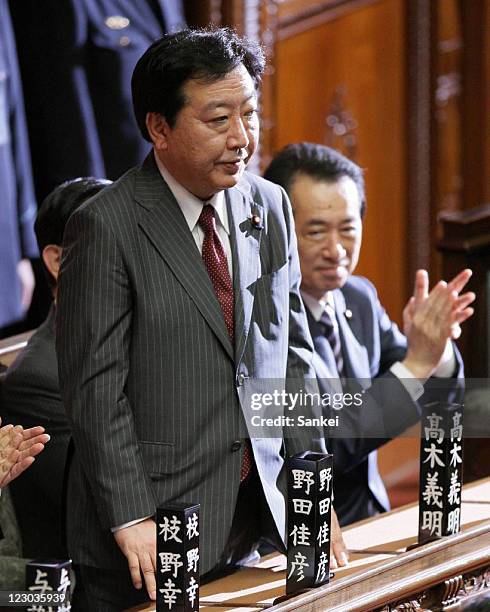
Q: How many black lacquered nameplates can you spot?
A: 4